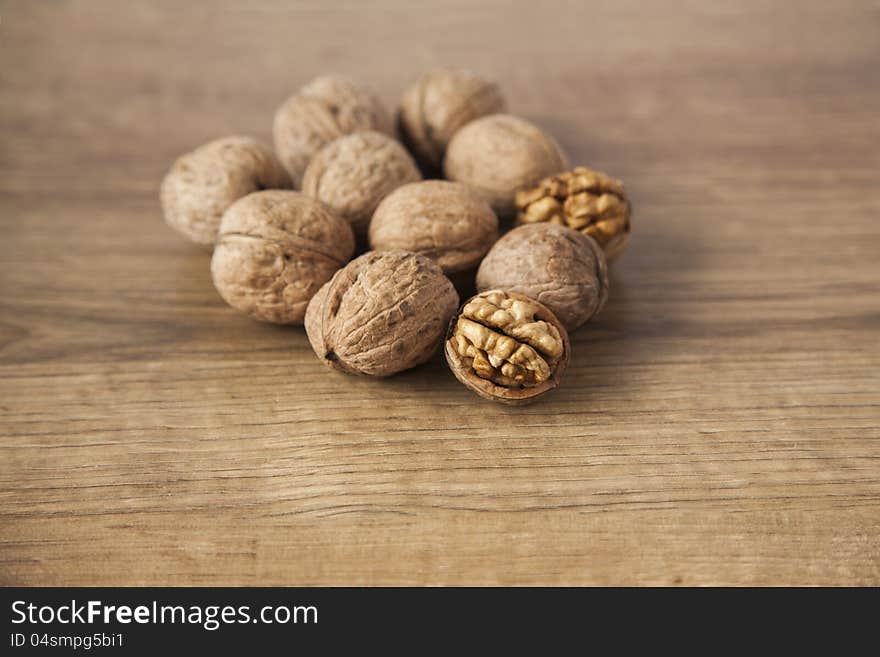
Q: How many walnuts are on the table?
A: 11